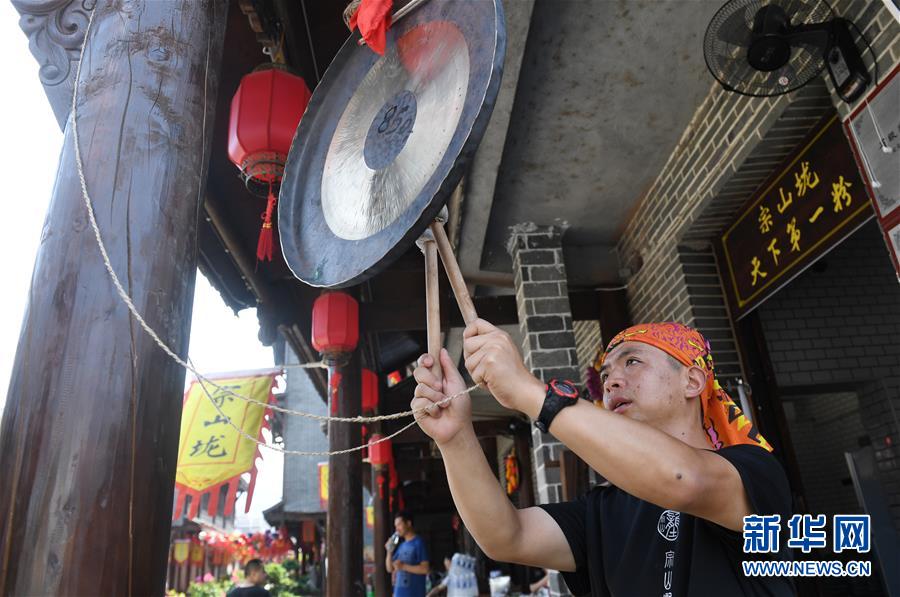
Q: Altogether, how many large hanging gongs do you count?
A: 1